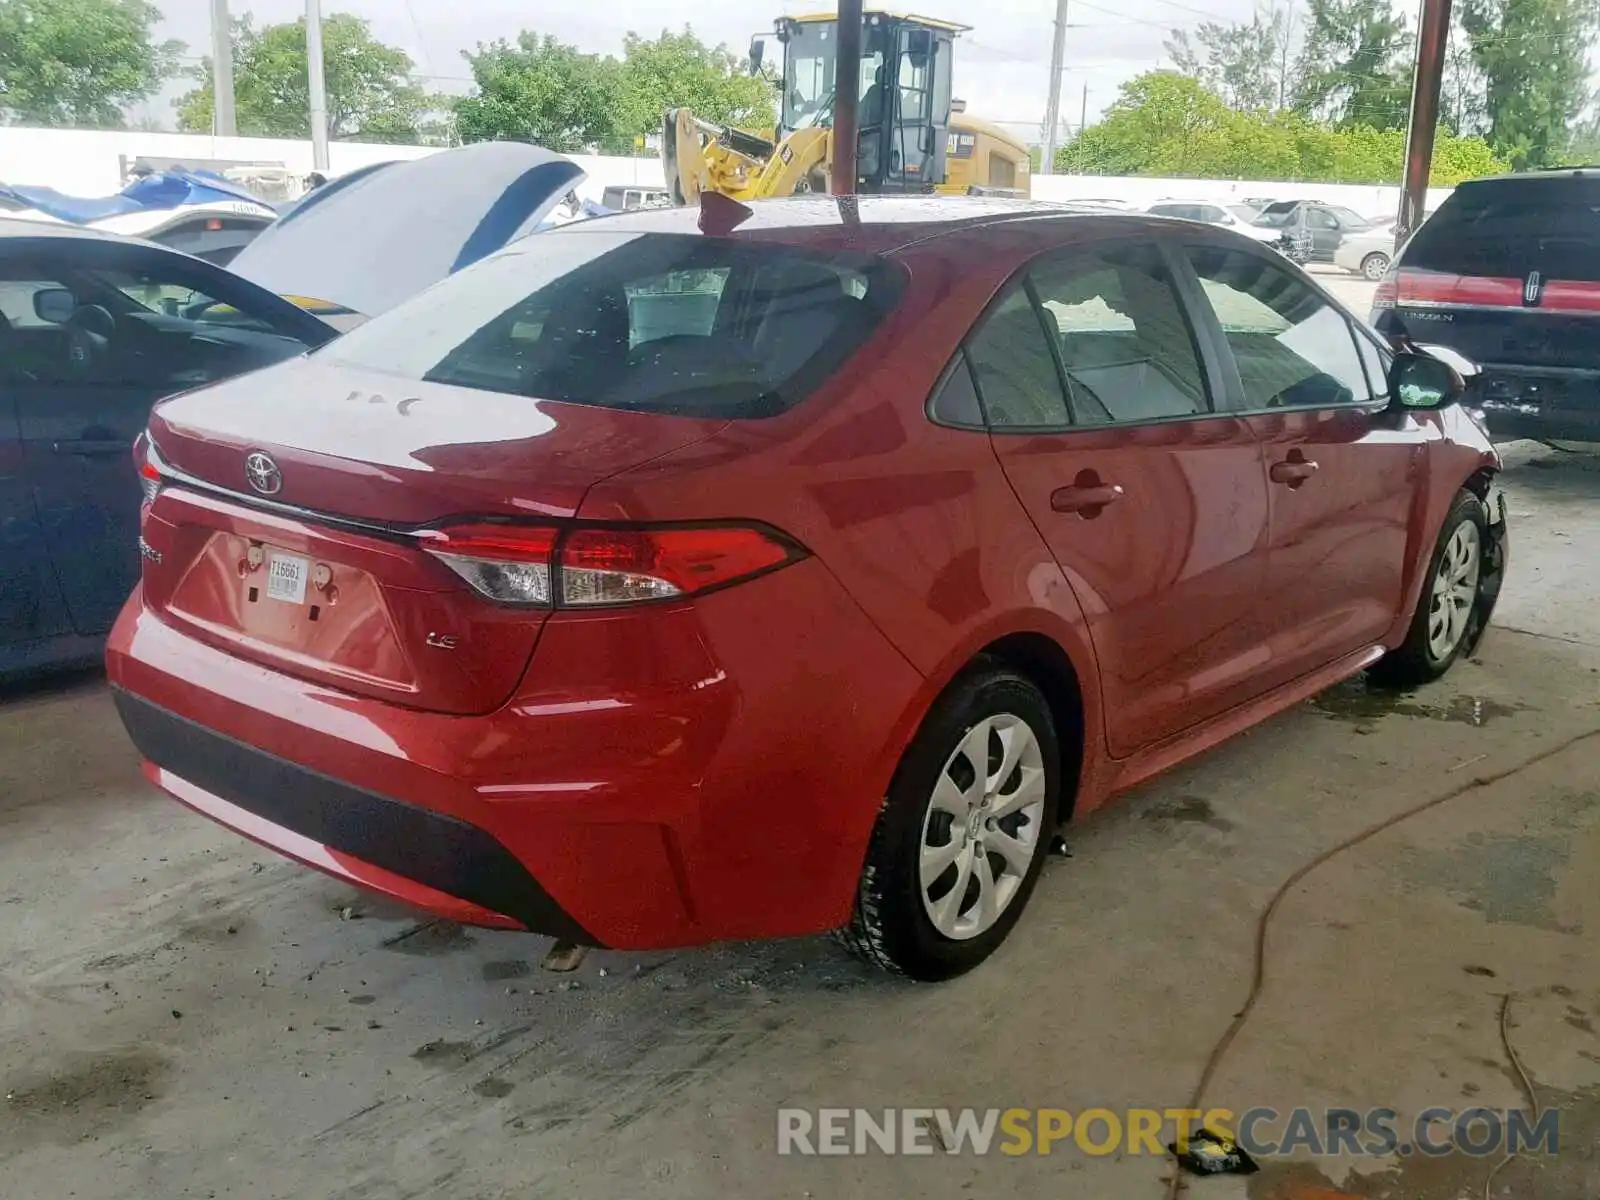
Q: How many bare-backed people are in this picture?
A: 0